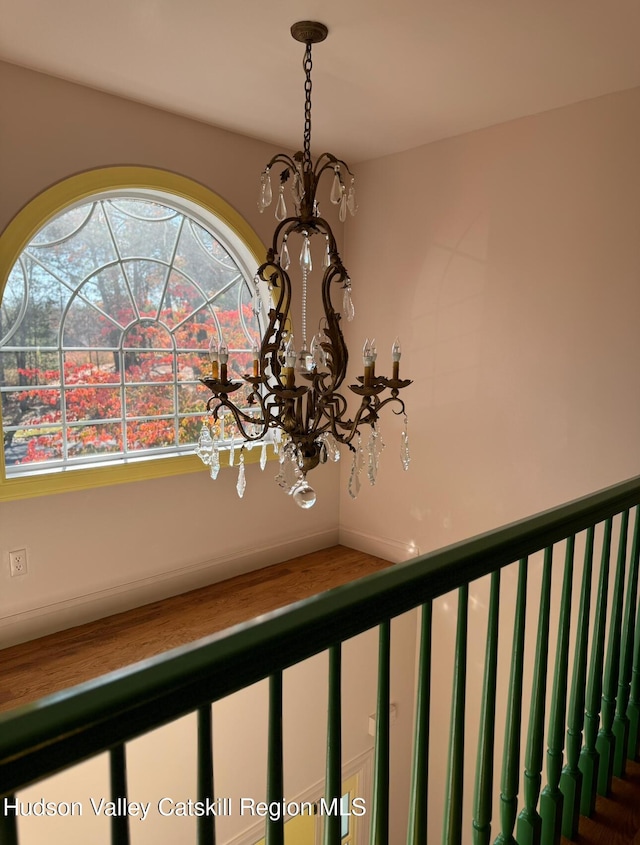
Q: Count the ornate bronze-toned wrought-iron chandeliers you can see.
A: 1